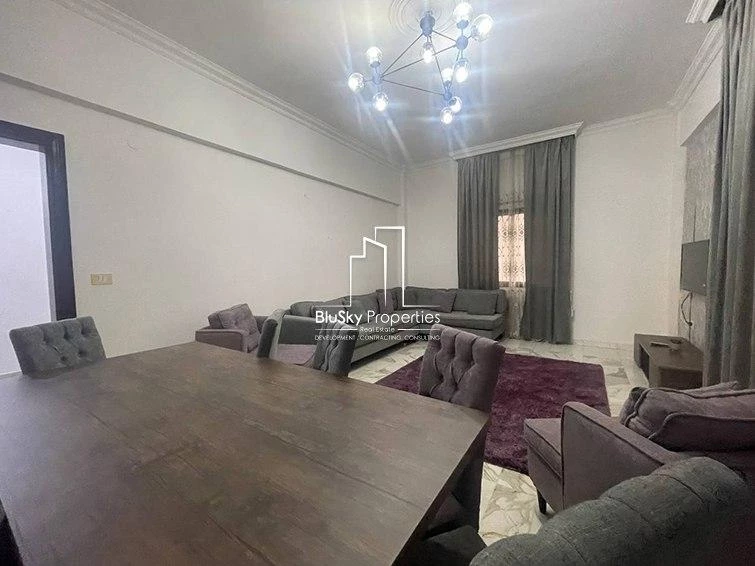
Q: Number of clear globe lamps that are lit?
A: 10